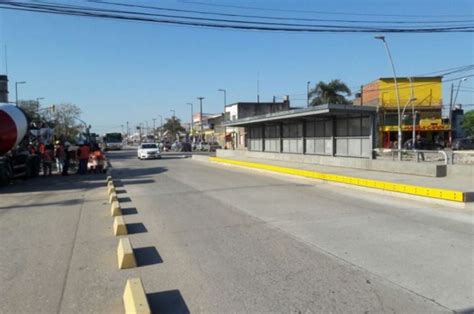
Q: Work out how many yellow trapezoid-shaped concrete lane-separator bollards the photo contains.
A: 8